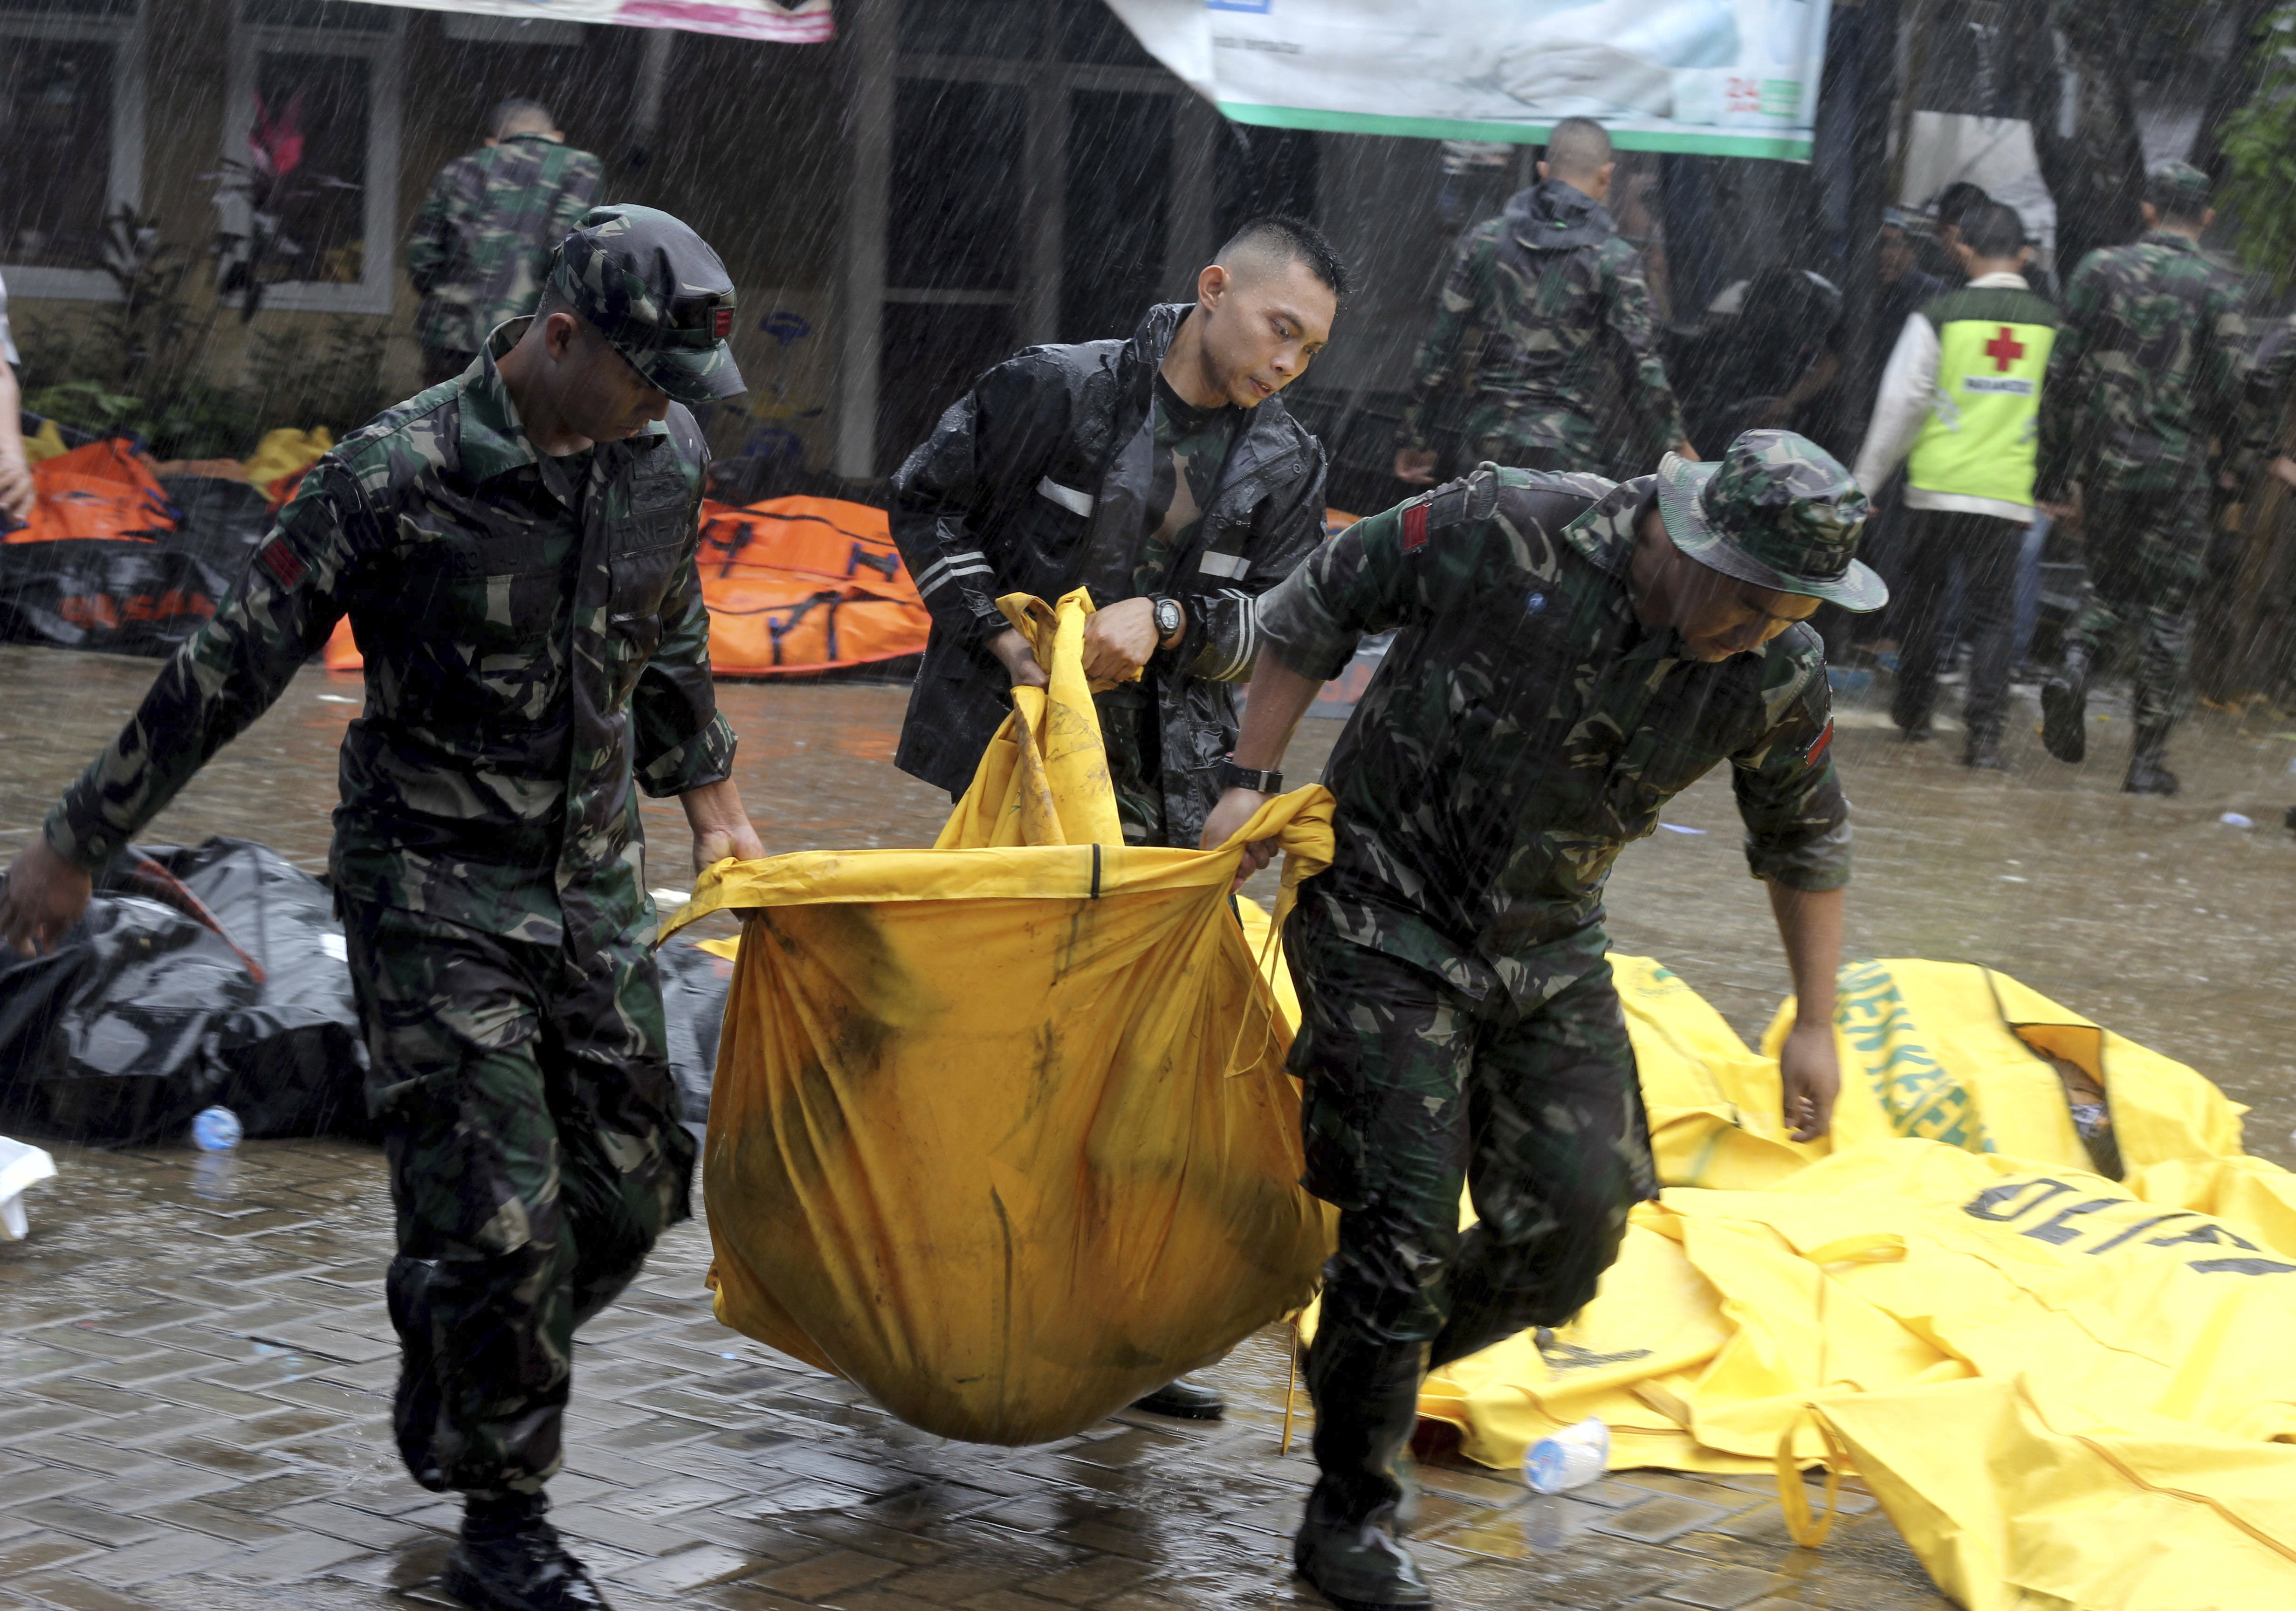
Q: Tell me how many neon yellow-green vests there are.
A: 1